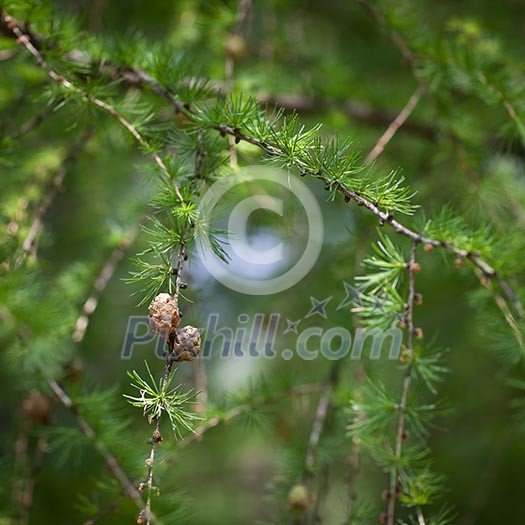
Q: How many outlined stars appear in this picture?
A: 5